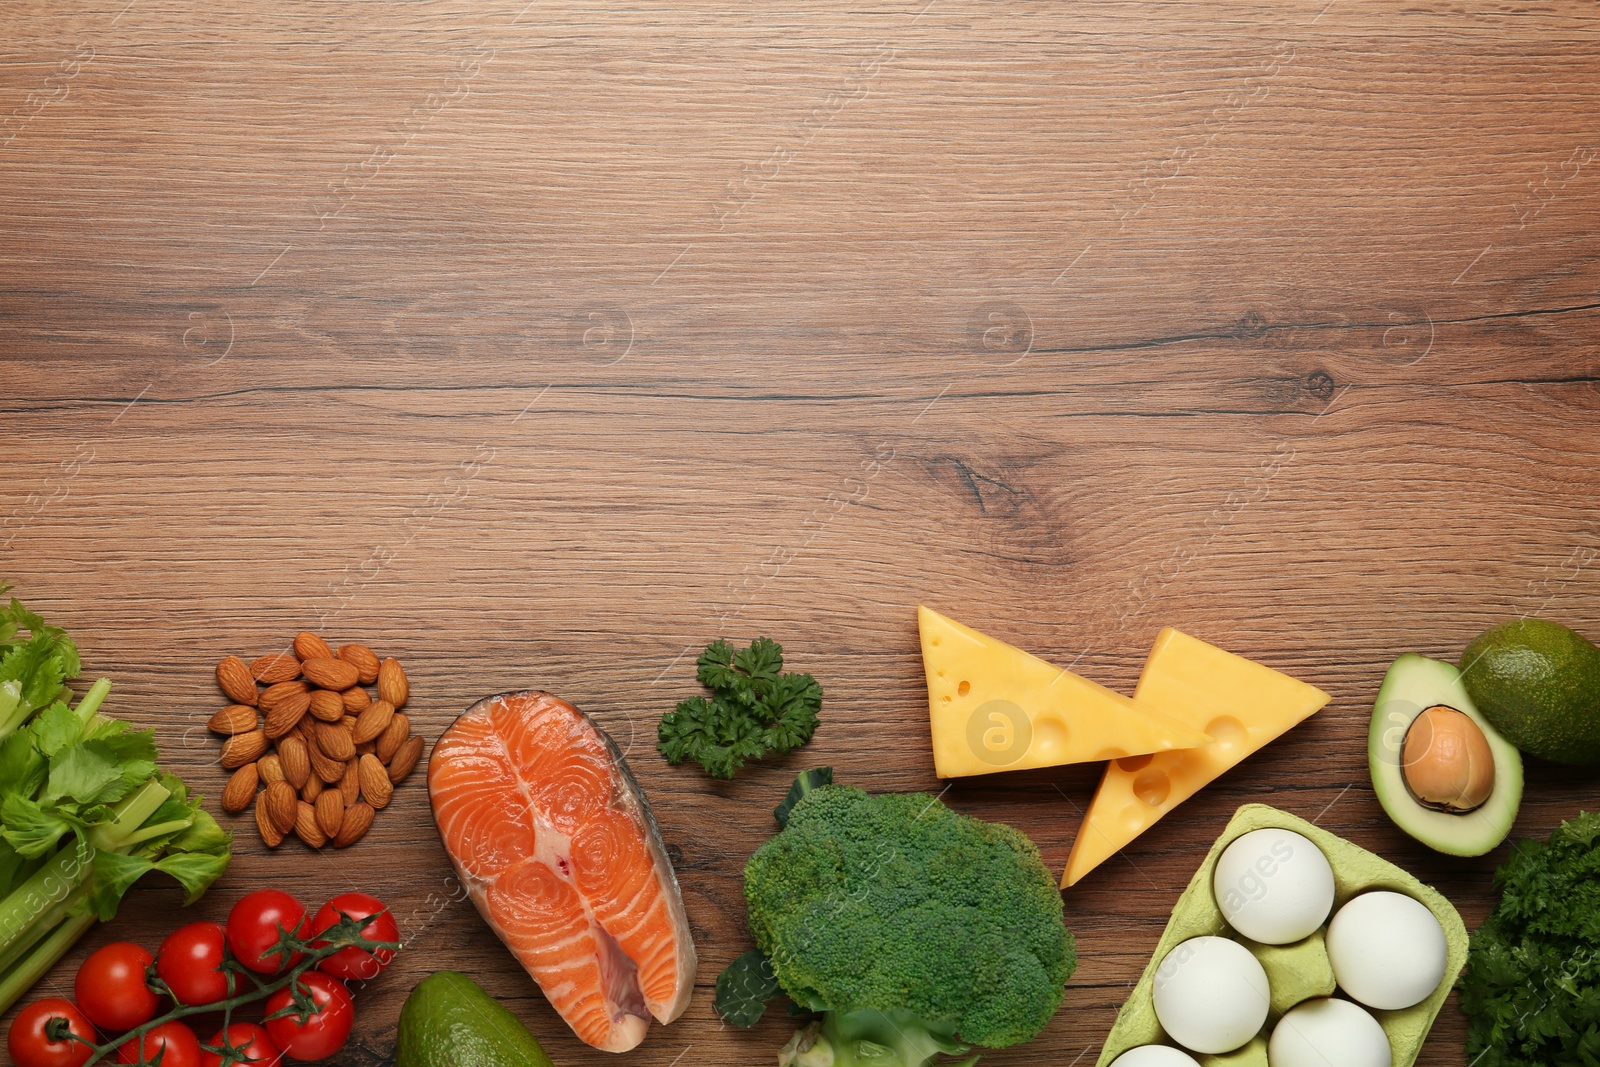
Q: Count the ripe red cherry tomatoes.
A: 8